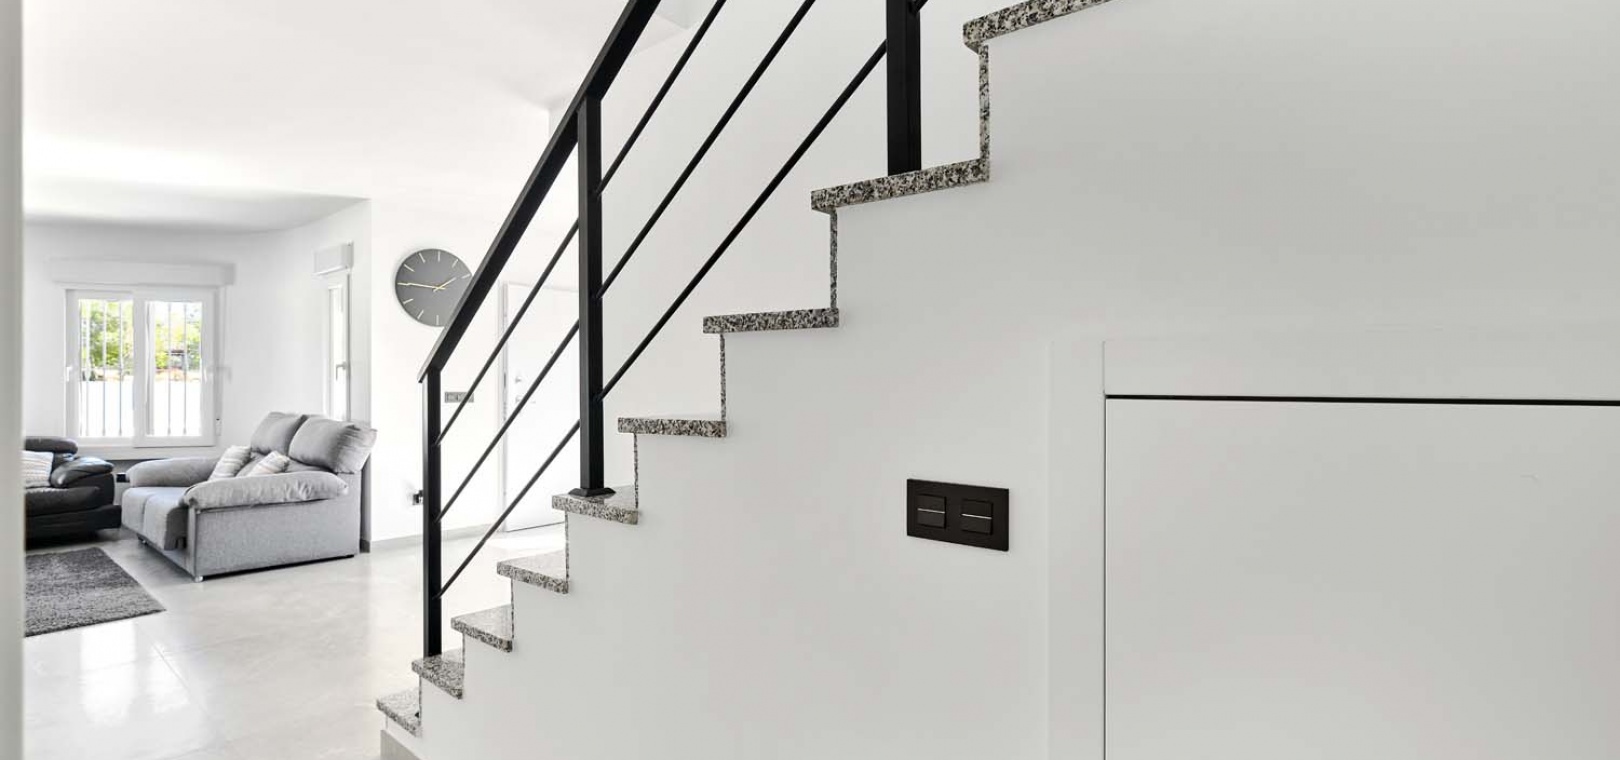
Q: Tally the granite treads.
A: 9